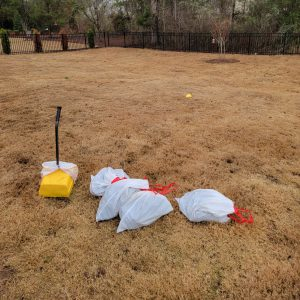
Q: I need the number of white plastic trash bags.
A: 4